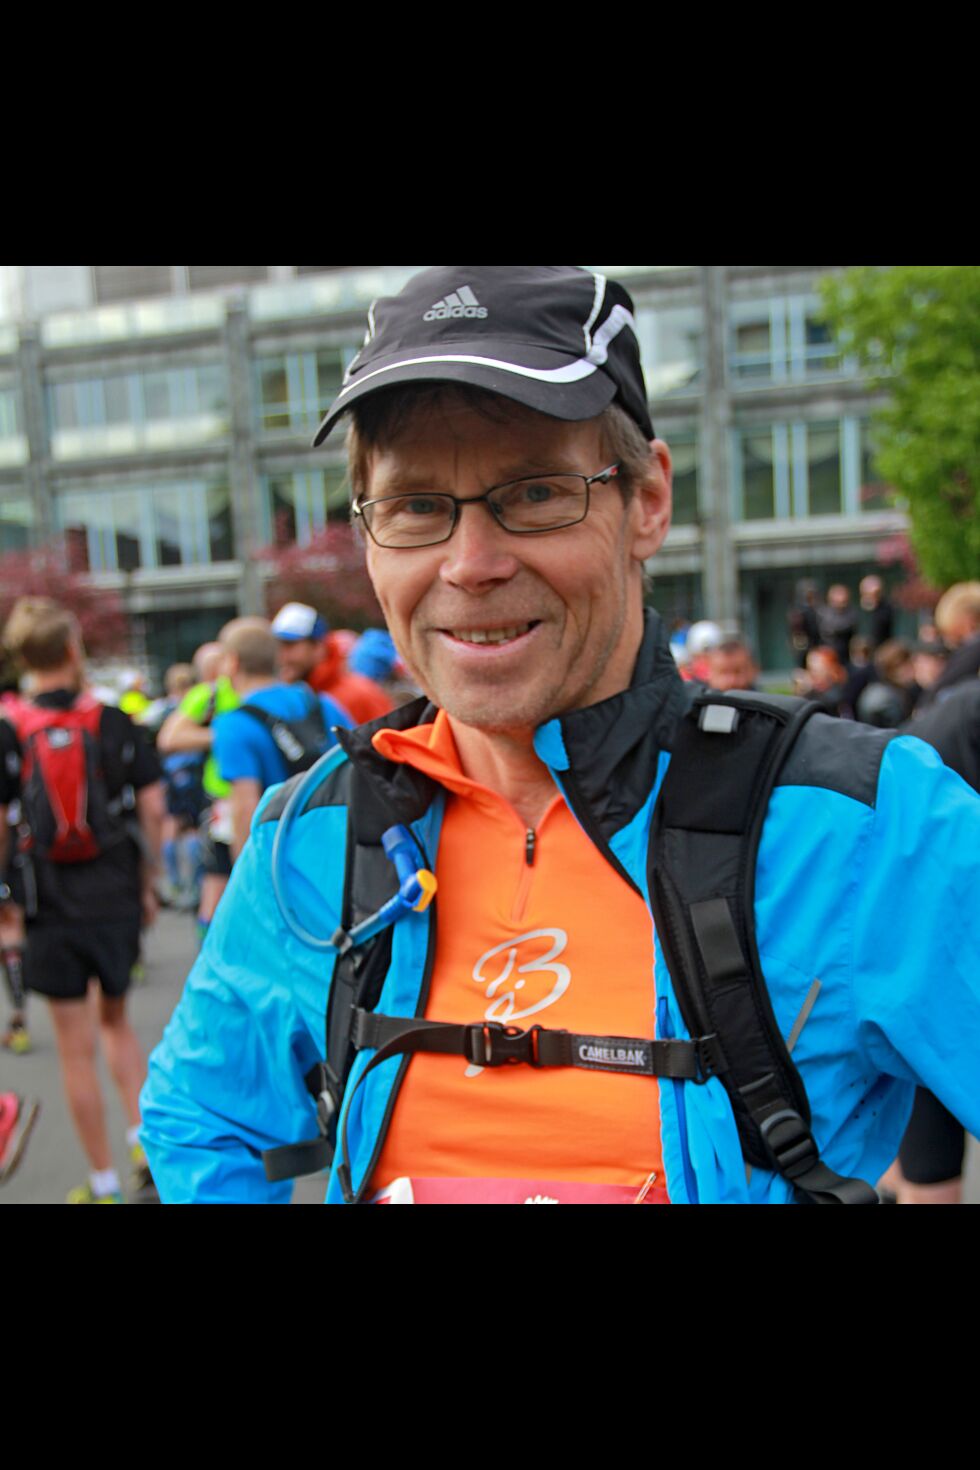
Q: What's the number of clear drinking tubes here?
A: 1